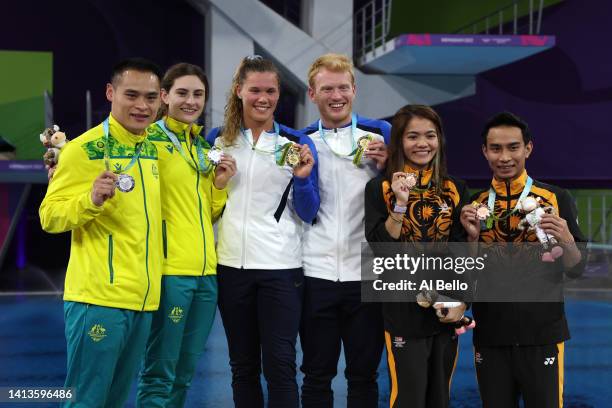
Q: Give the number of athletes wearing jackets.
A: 6